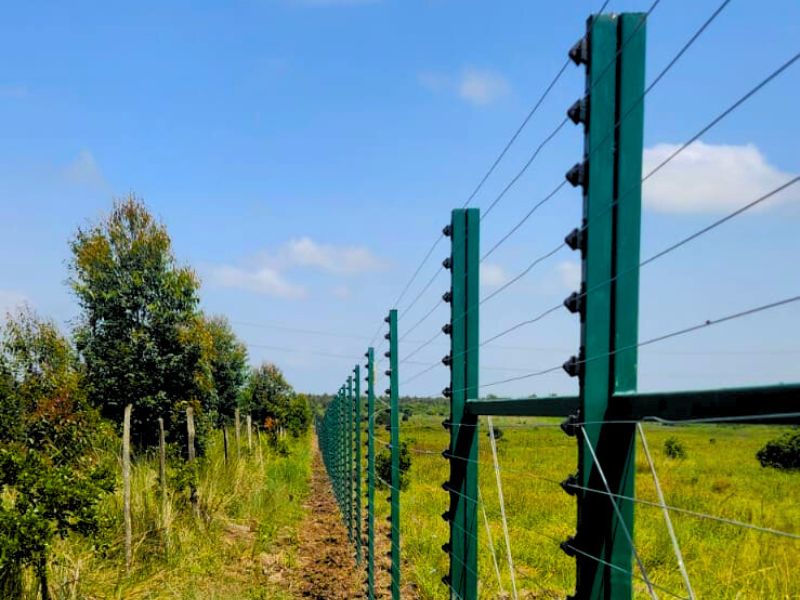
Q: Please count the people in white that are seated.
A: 0